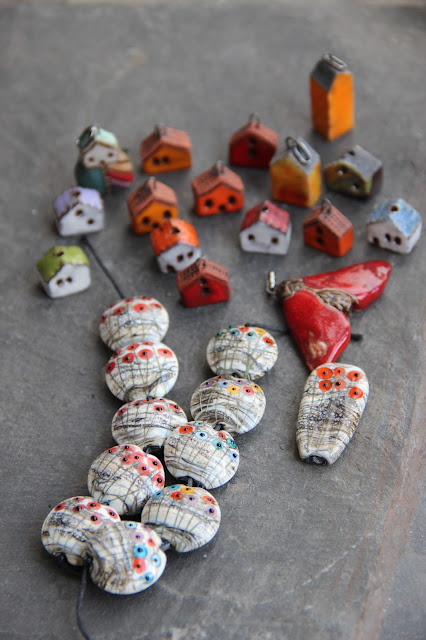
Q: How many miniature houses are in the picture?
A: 15